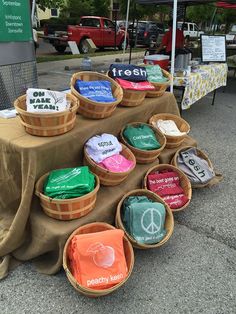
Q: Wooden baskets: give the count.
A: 12